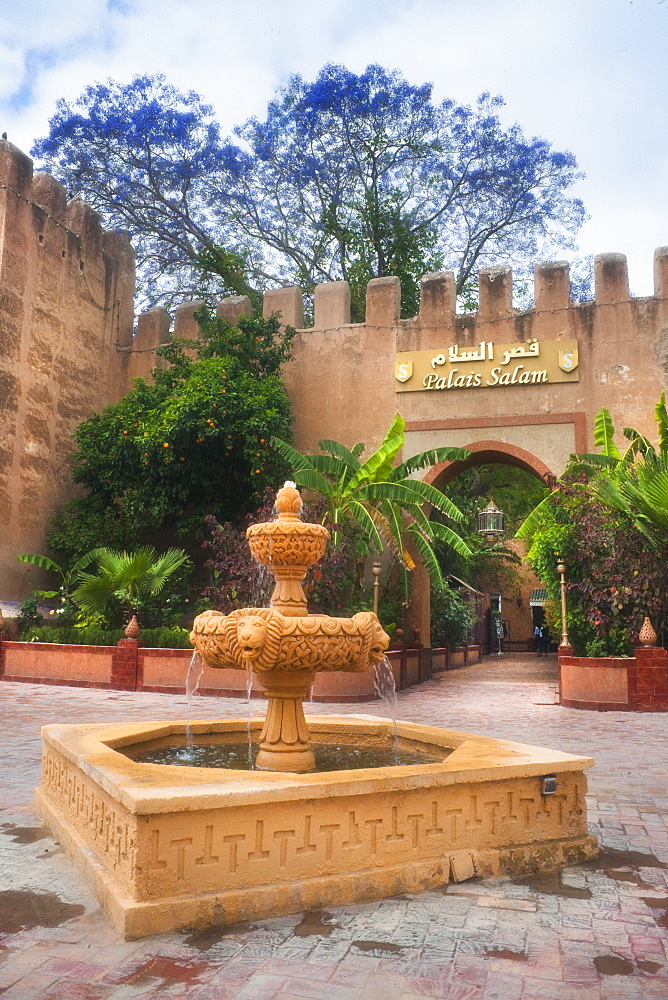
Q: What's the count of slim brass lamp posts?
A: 2